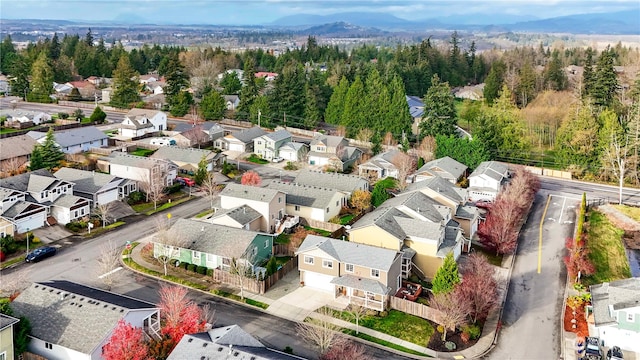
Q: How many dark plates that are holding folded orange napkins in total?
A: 0